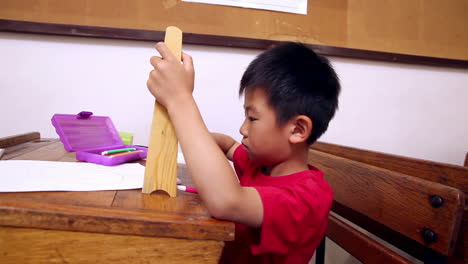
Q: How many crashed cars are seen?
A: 0